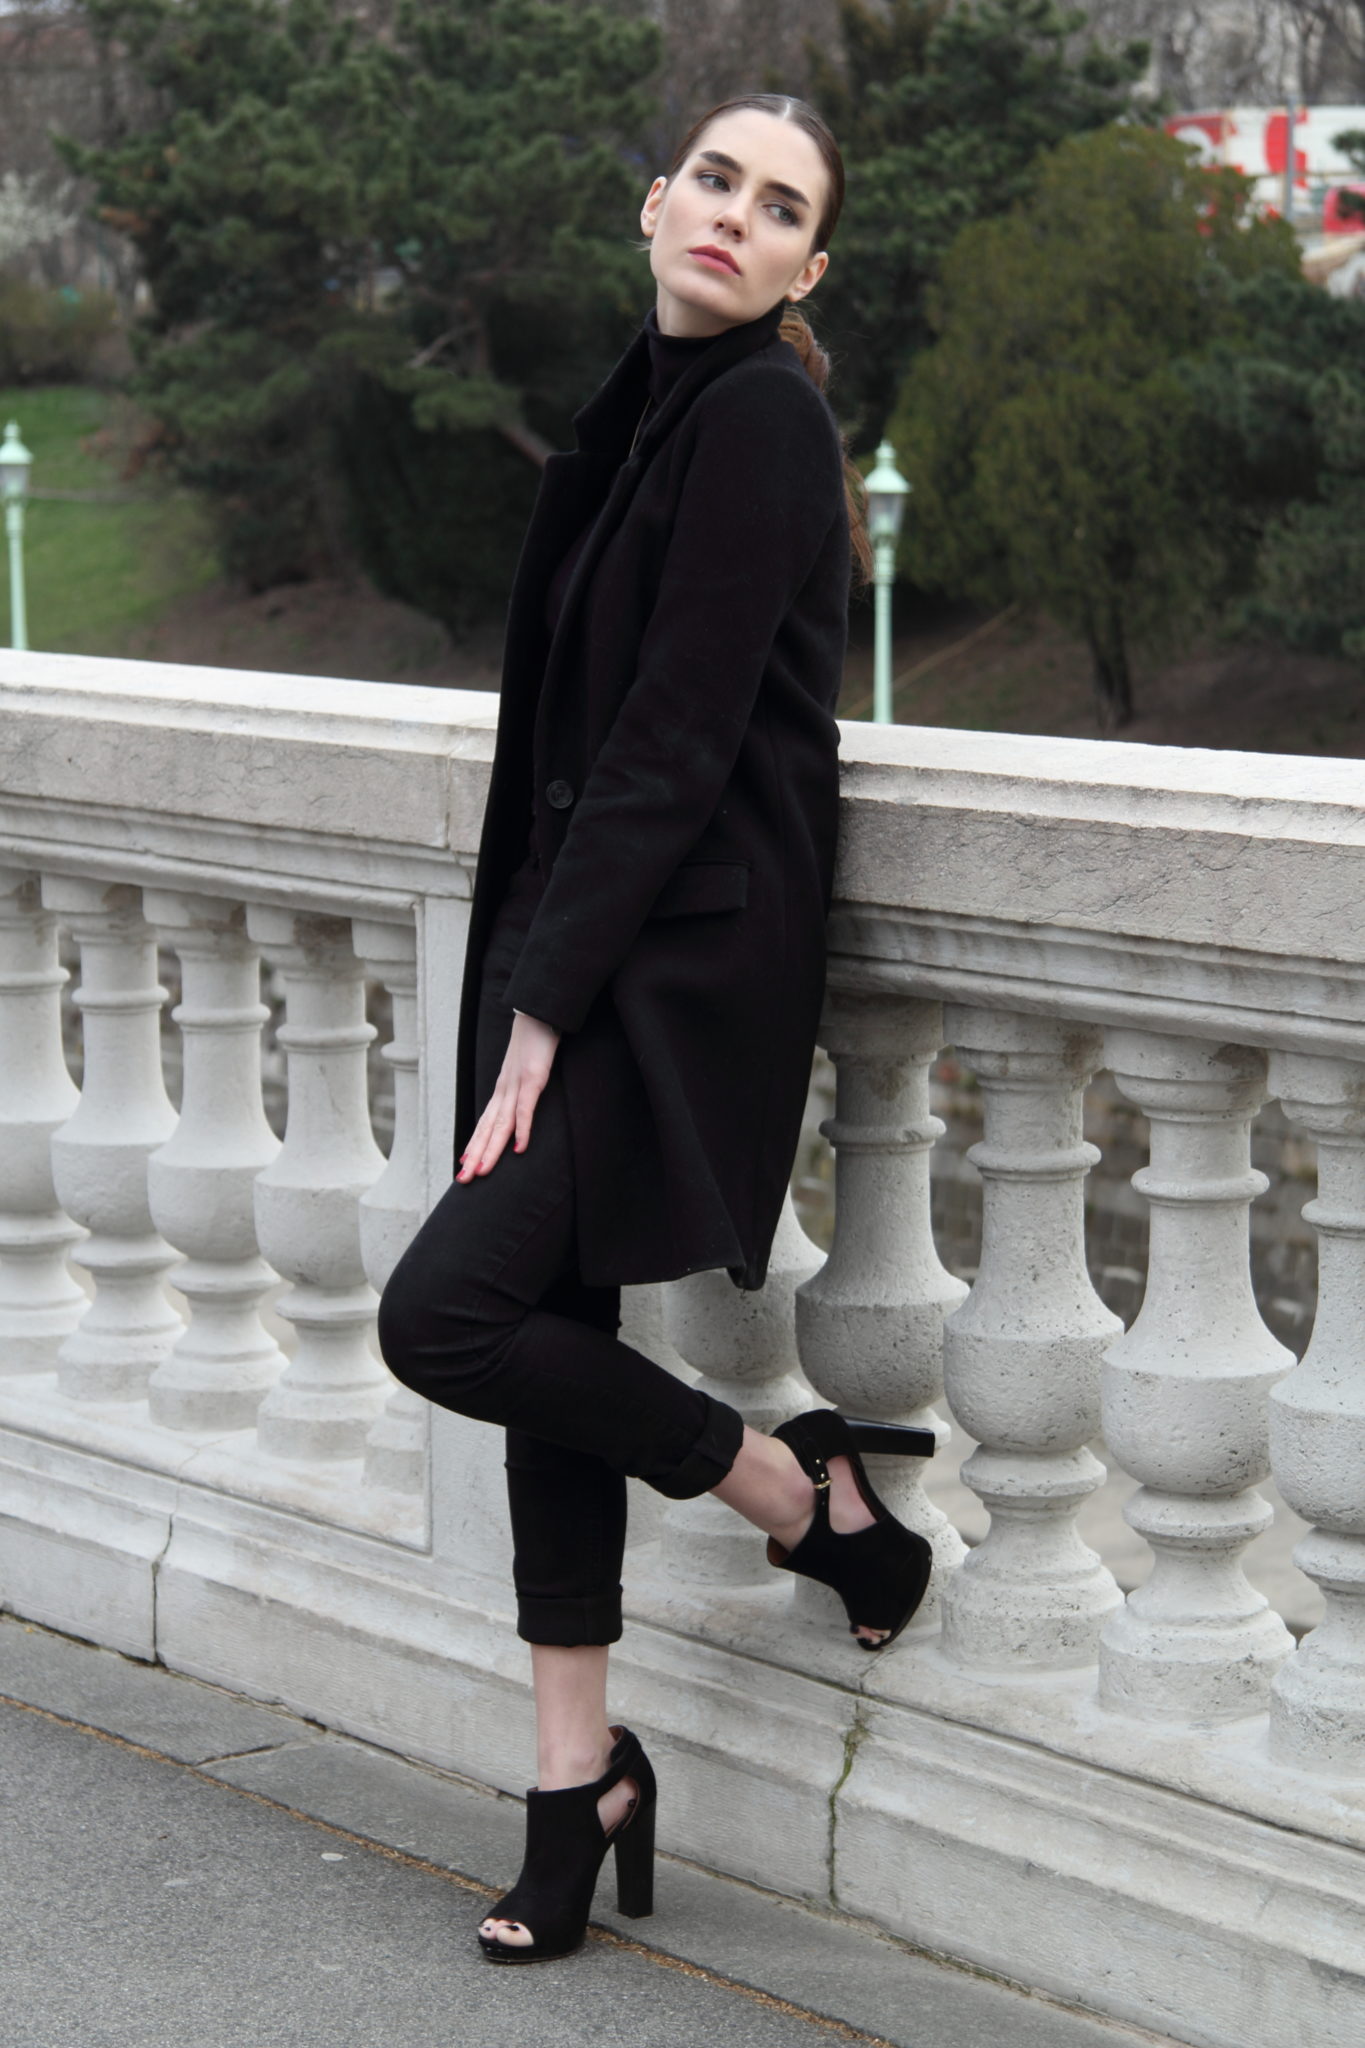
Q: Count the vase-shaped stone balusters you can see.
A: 10